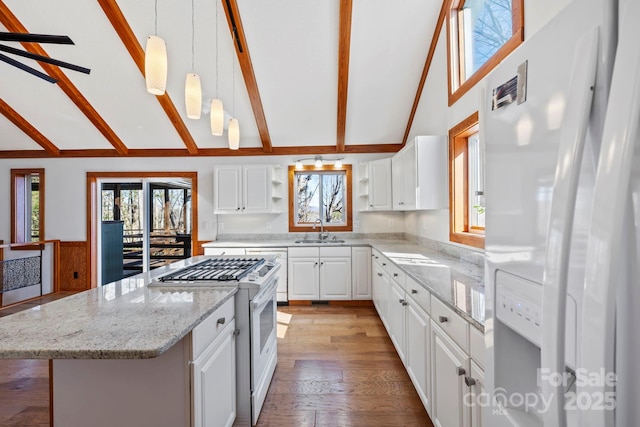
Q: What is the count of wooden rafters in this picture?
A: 6